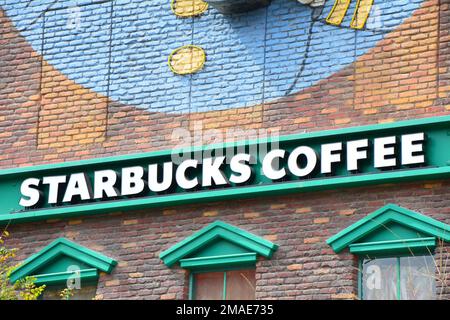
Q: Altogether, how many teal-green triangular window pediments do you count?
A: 3